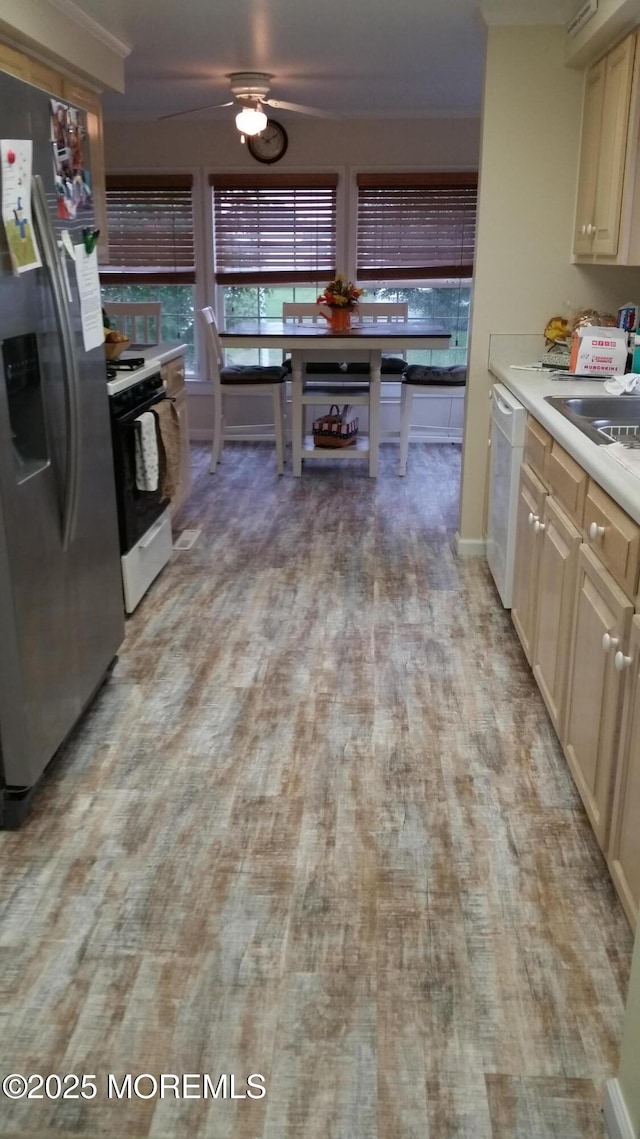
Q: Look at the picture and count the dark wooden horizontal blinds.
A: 3